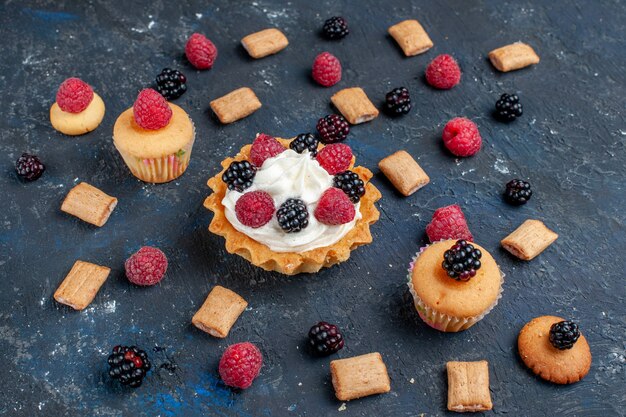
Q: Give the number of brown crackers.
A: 12